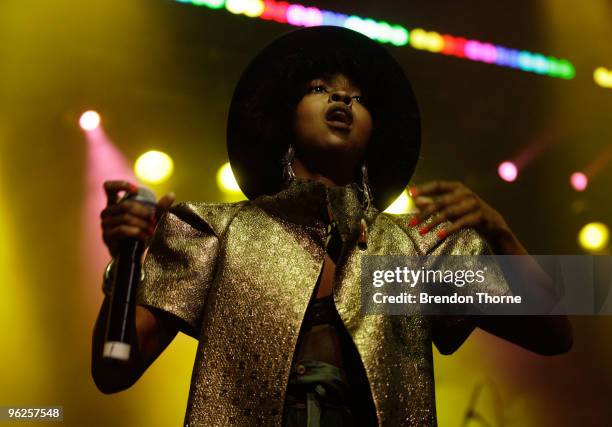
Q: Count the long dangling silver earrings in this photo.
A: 2